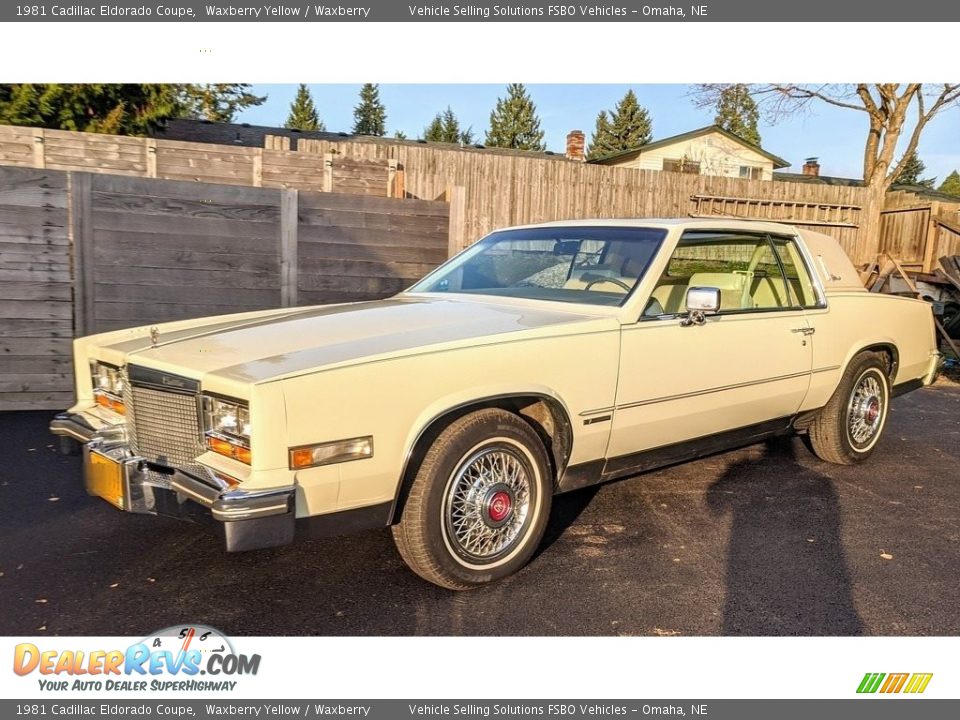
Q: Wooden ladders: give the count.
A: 1